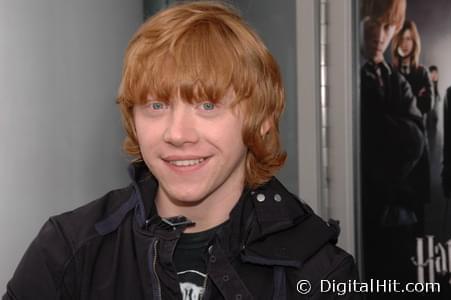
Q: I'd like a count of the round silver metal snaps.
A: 2